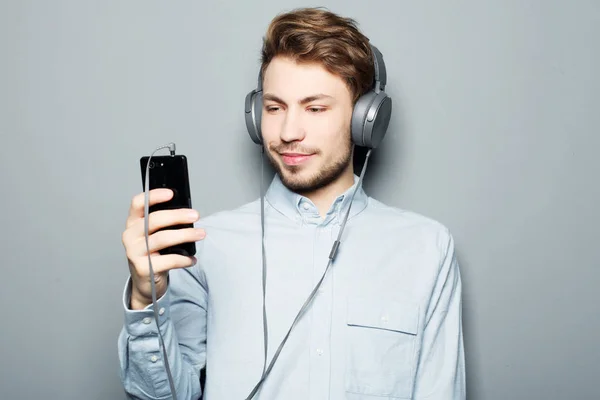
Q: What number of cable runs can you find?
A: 3